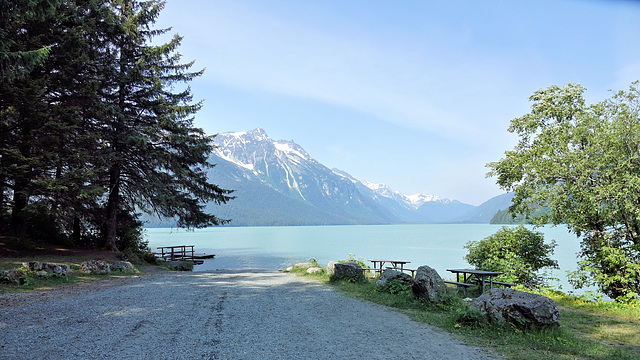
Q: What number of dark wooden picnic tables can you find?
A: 2